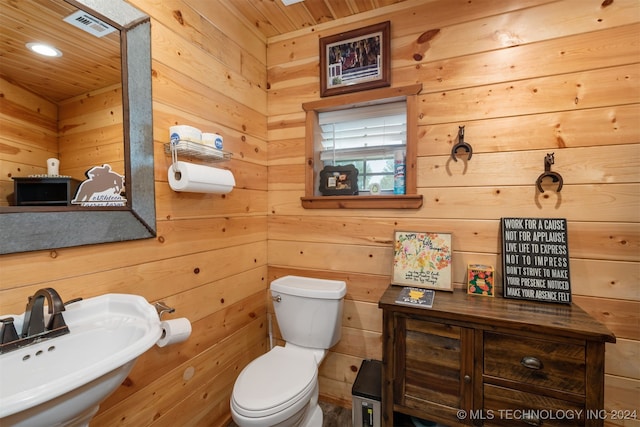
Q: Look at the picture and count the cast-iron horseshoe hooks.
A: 2